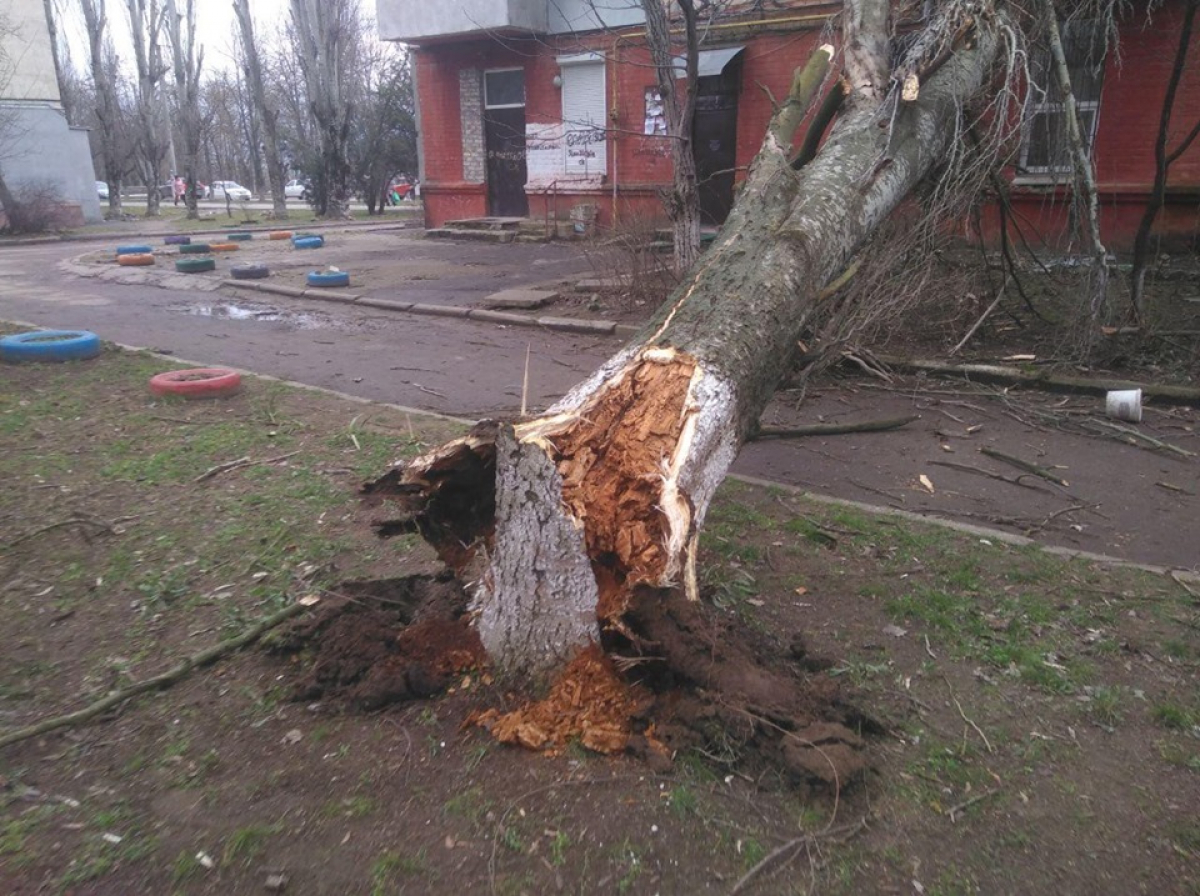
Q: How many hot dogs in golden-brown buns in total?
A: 0